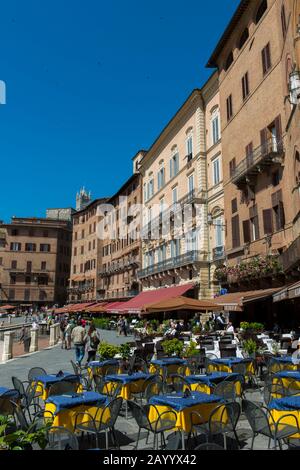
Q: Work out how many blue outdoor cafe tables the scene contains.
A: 12